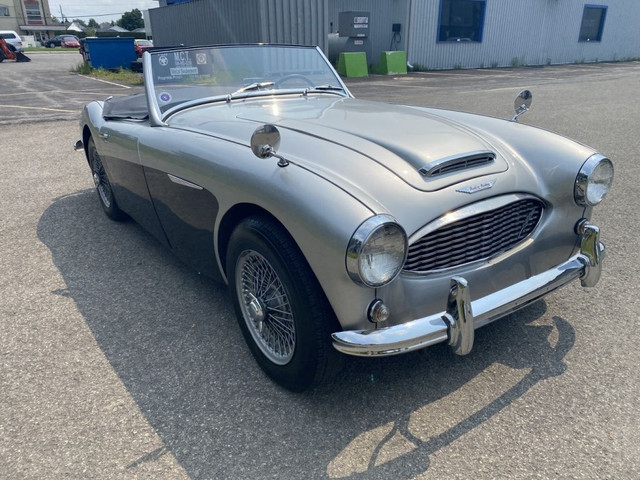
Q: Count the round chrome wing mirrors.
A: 2